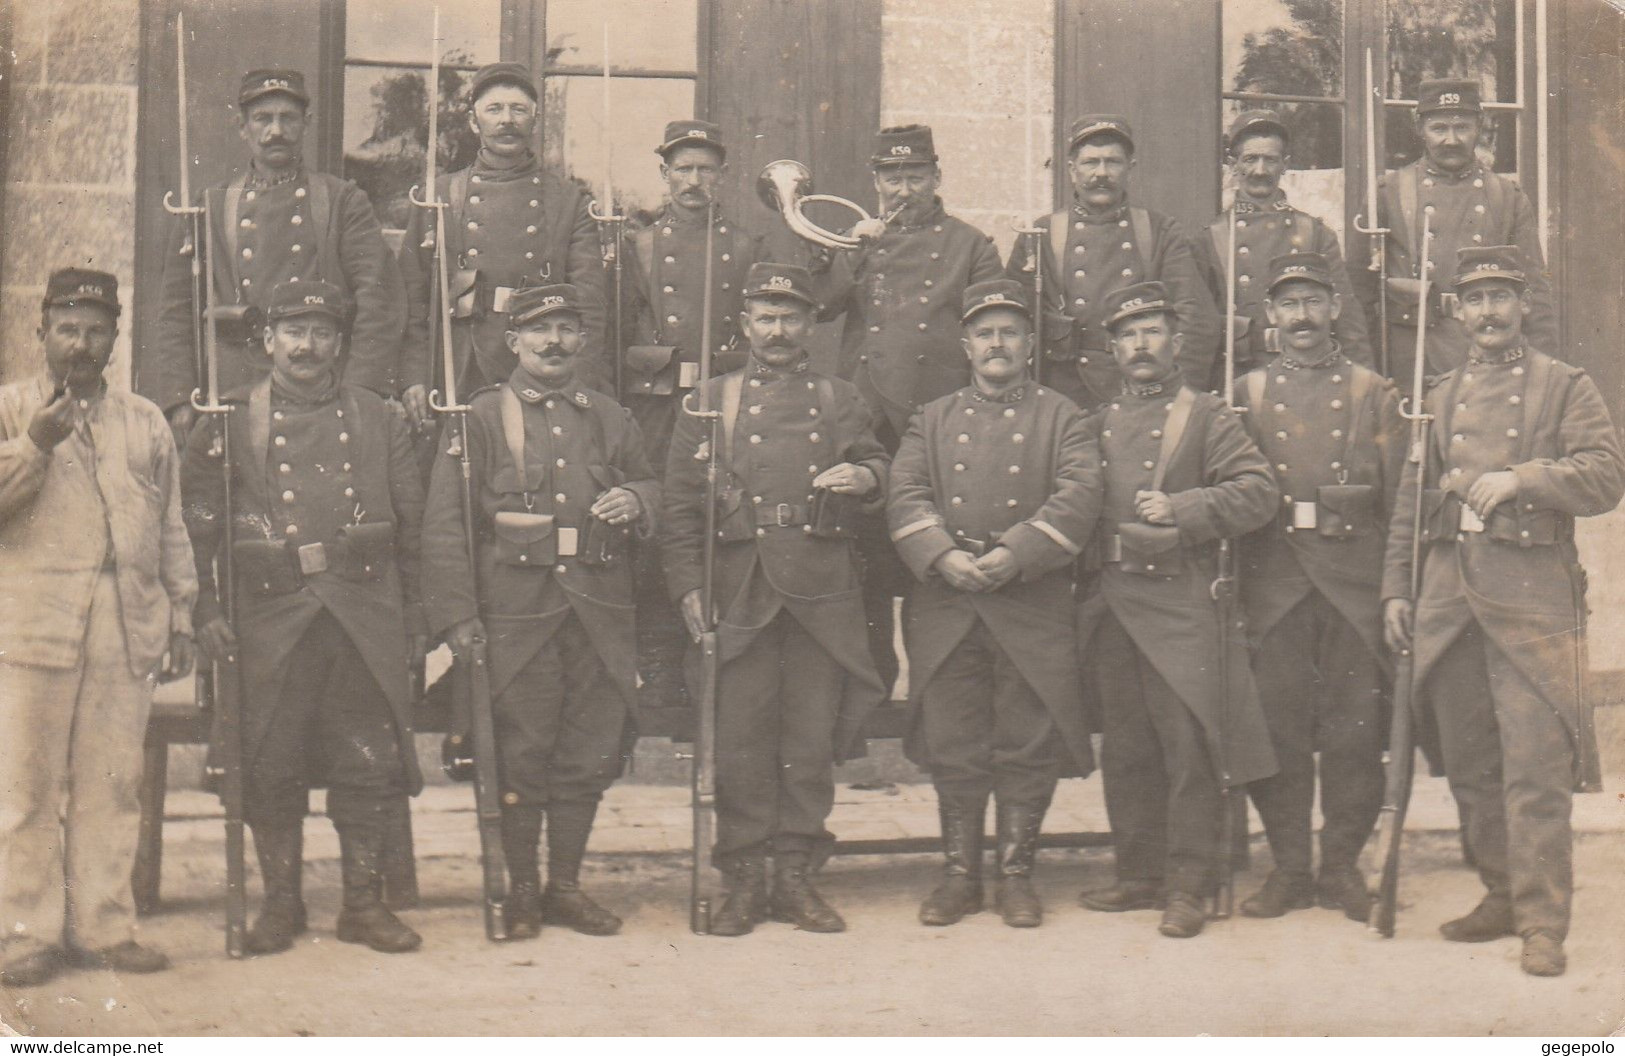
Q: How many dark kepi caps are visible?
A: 15